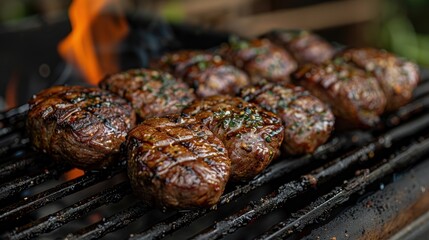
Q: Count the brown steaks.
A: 10